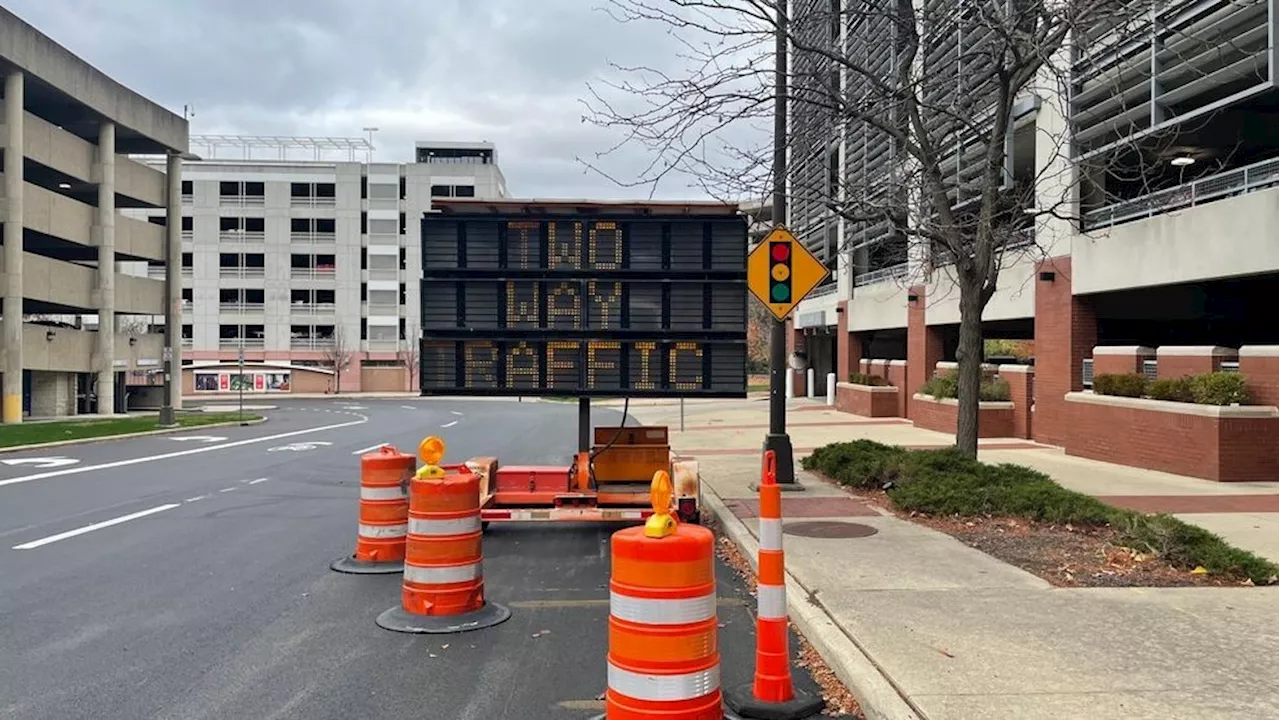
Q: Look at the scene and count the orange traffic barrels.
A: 3